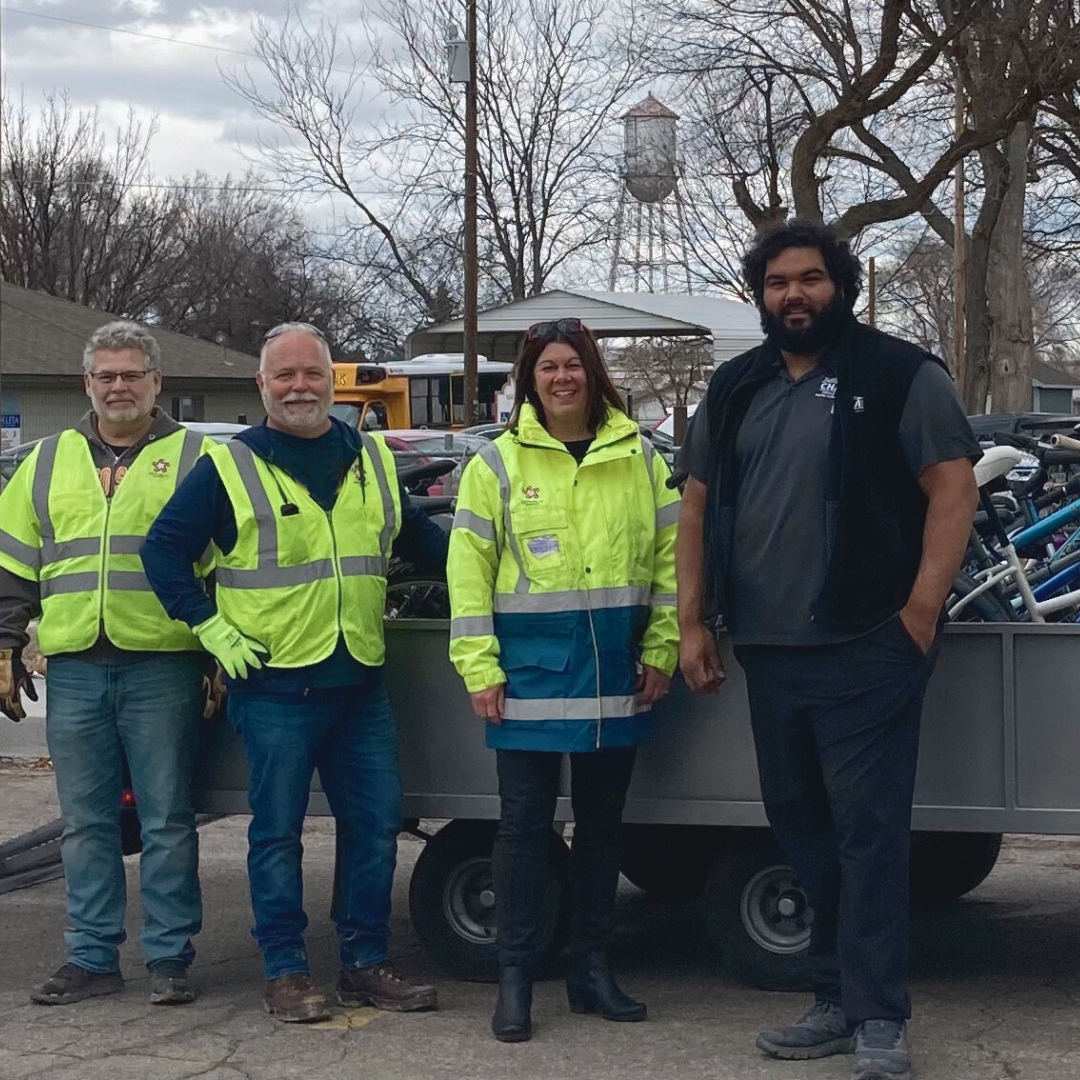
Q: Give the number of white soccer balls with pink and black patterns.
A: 0